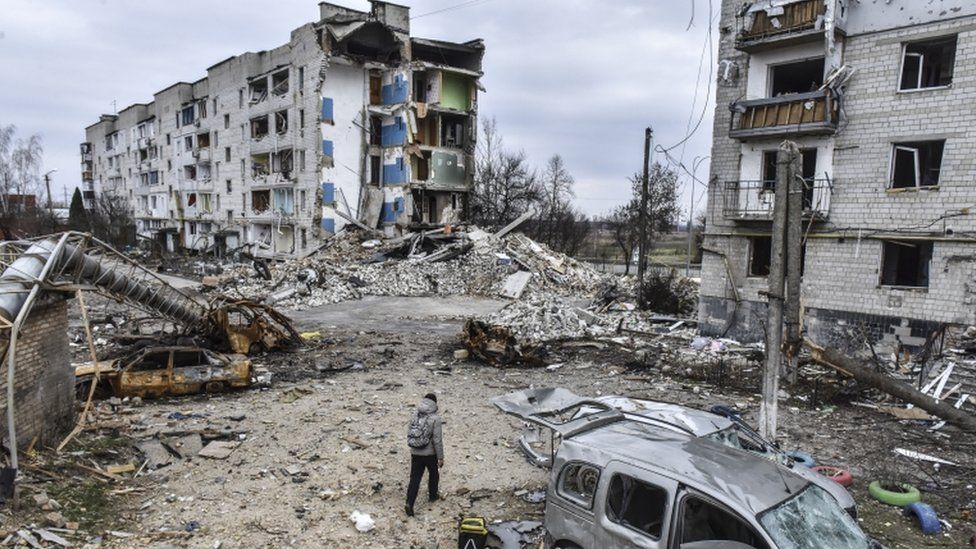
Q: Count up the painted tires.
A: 4